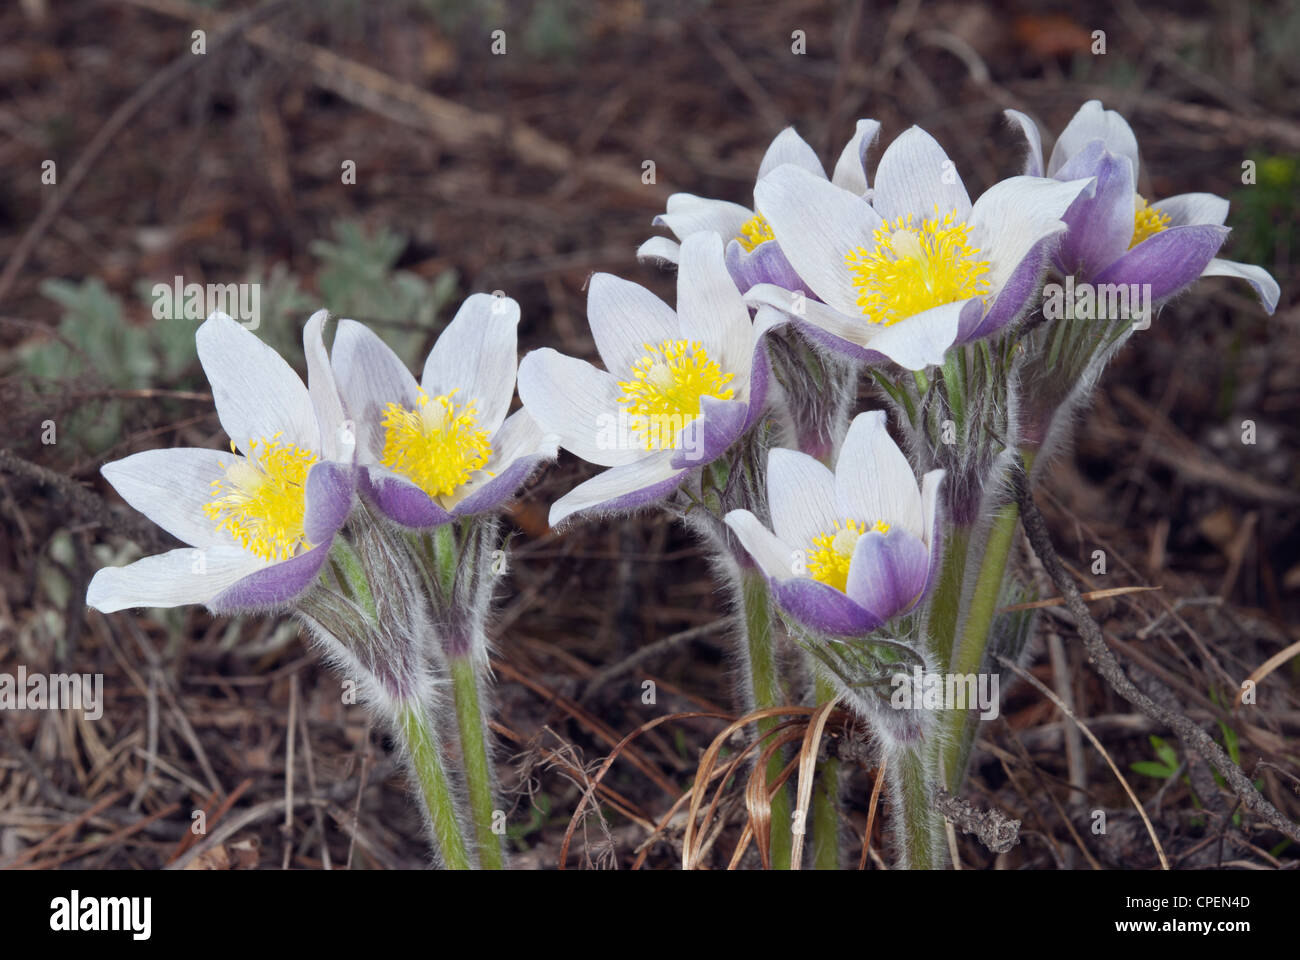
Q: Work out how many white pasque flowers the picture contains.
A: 7